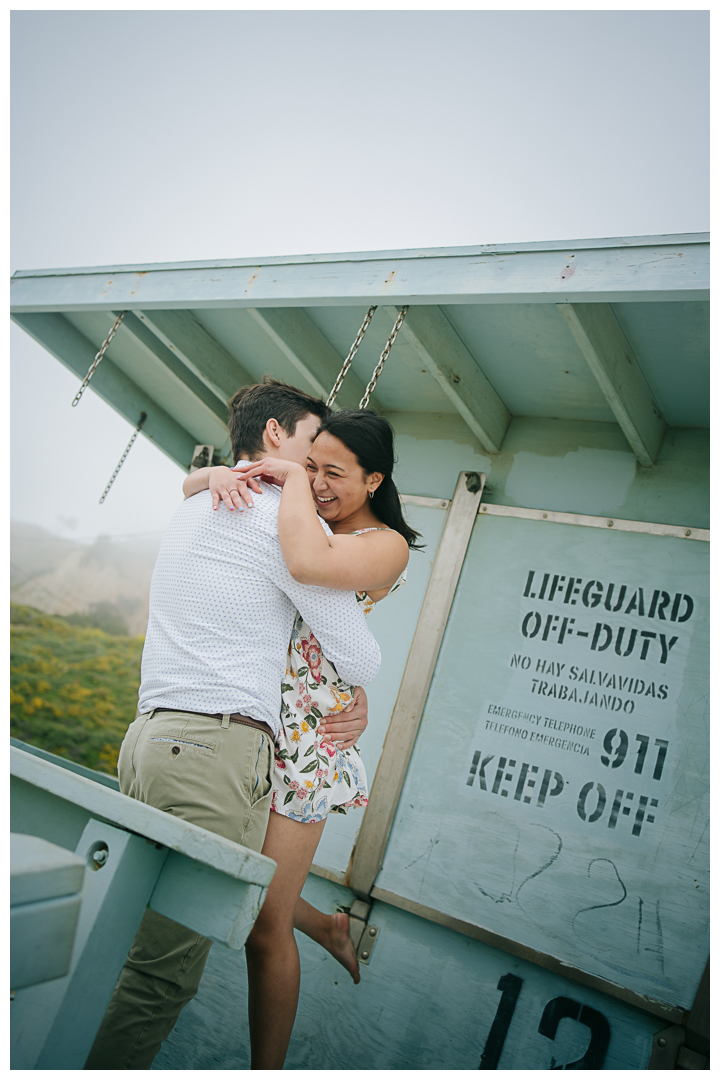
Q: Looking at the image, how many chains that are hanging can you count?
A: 4